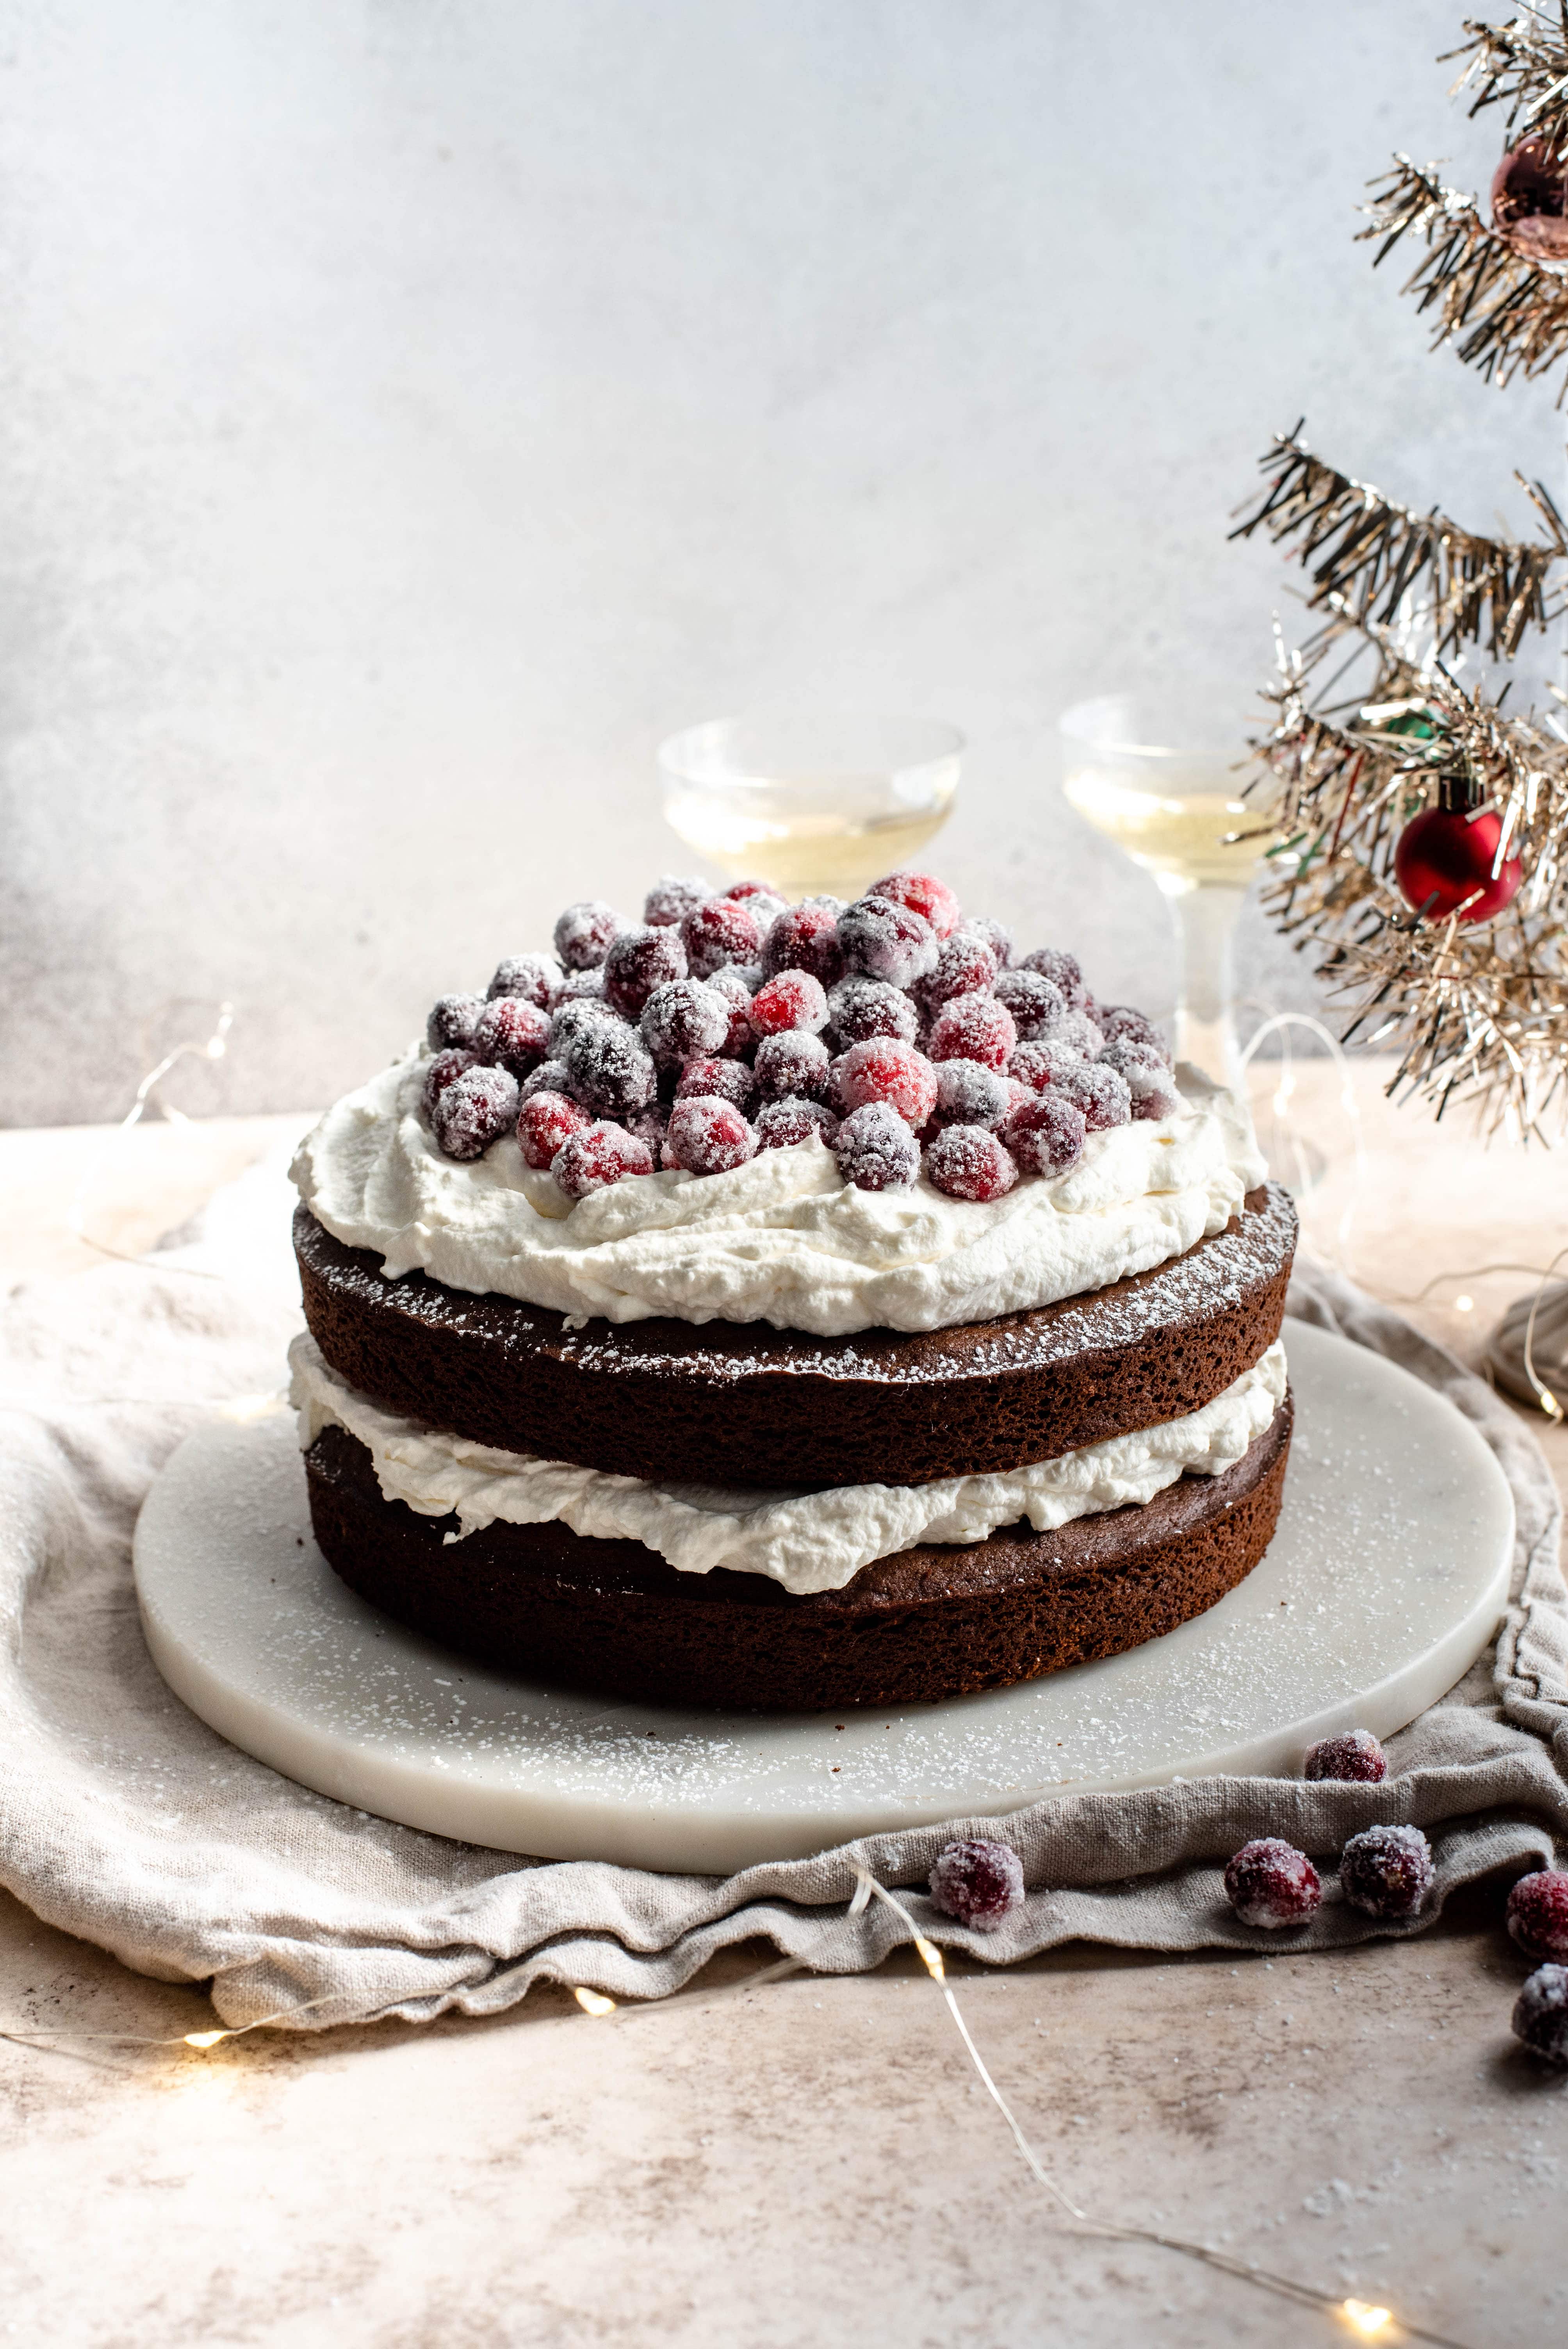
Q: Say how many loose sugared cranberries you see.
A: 6